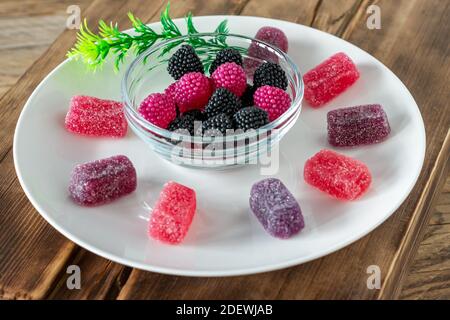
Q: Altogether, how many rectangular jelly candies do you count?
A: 8